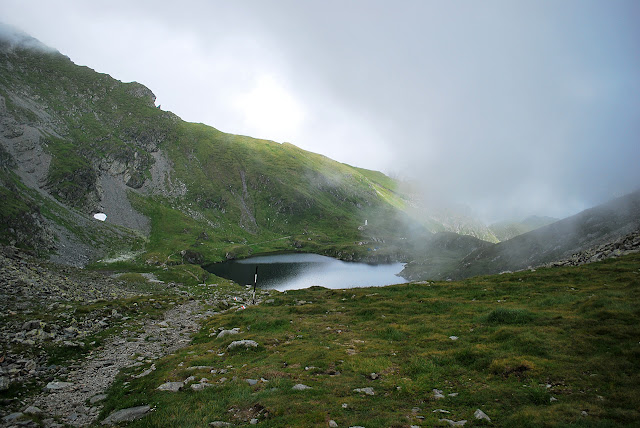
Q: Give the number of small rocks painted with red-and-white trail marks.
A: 2